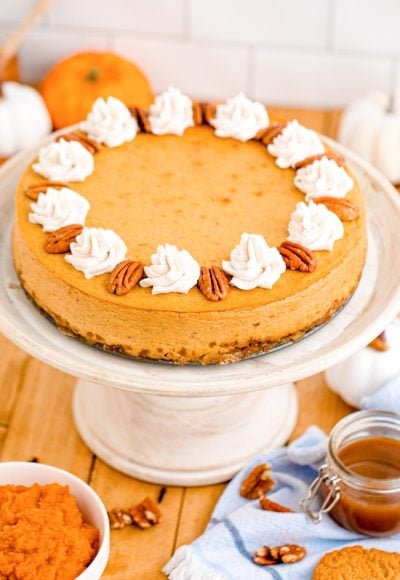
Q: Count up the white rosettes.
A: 11